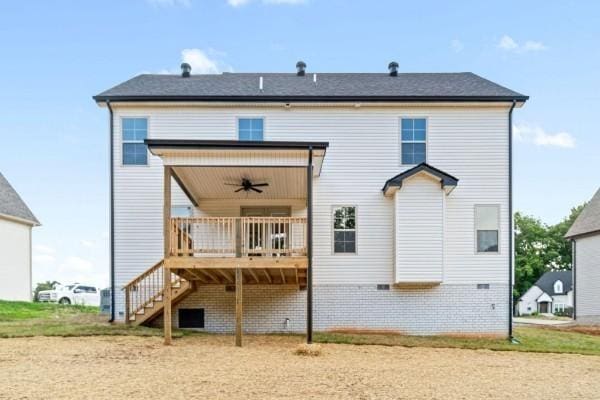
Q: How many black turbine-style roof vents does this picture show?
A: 3